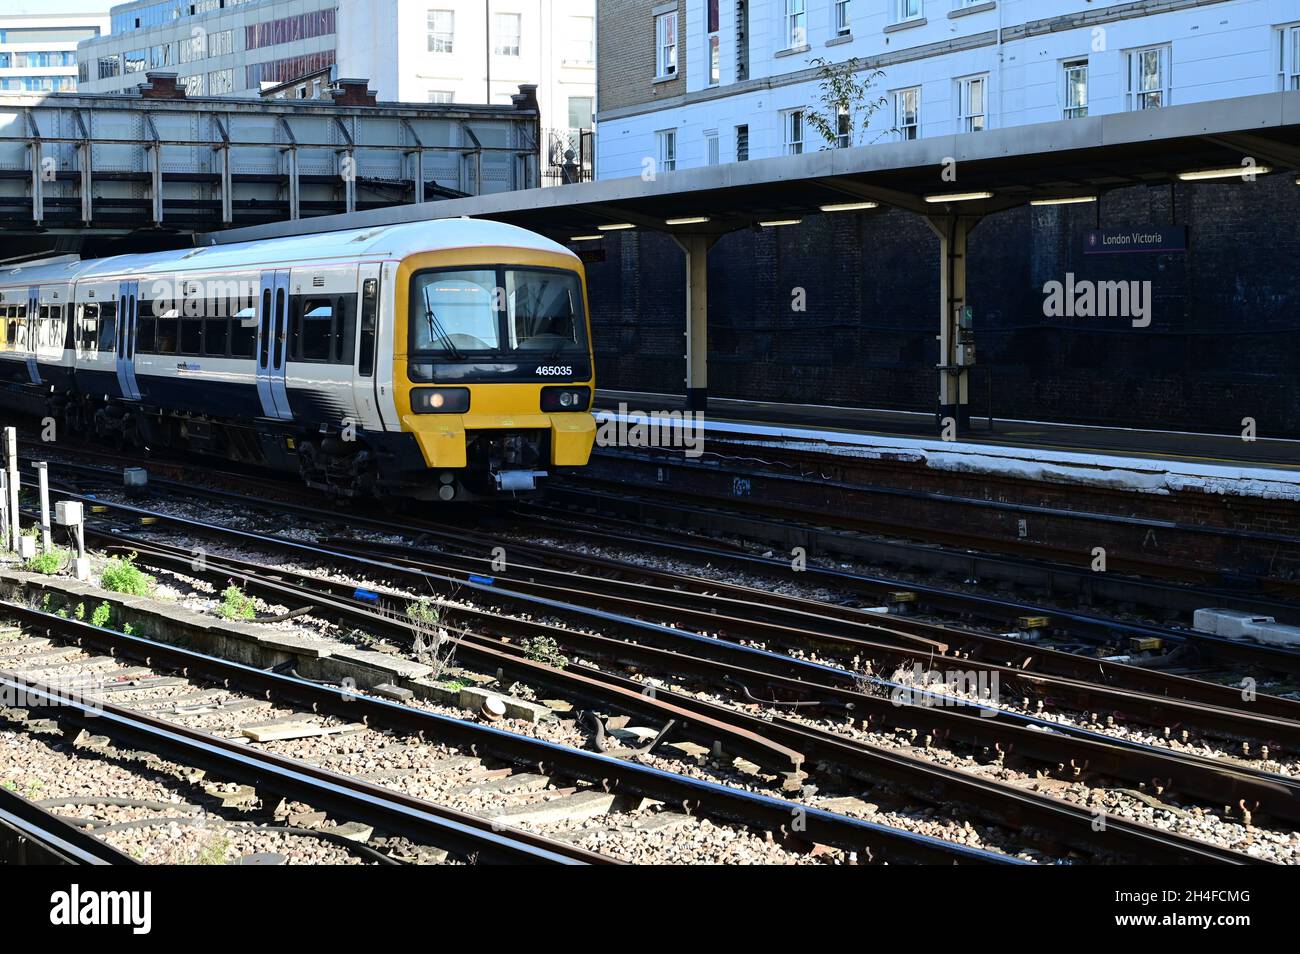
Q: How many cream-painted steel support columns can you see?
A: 2